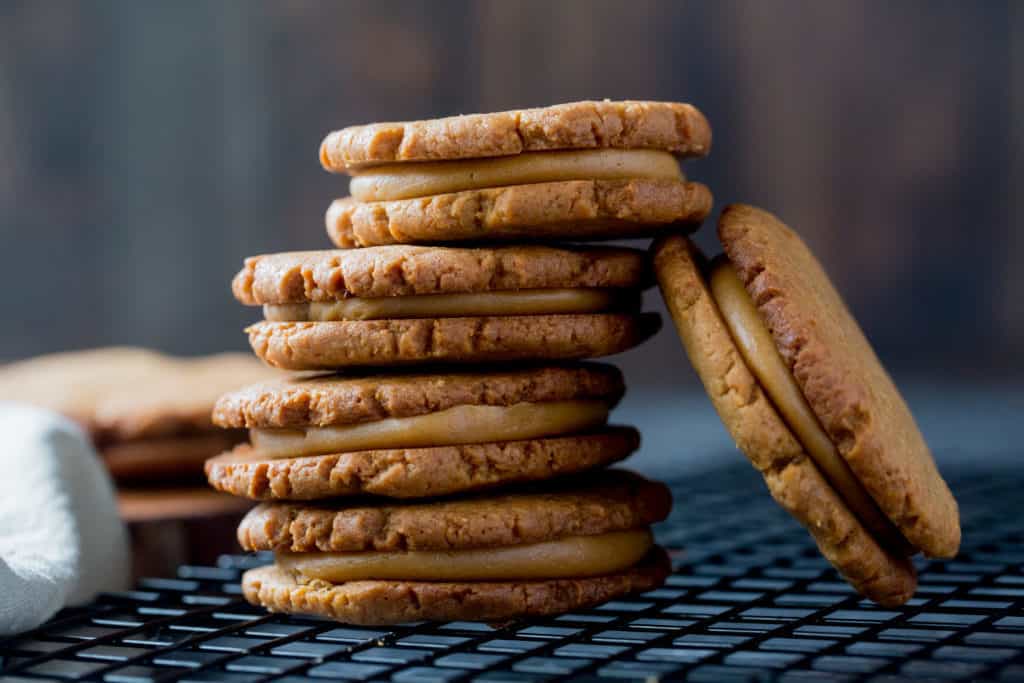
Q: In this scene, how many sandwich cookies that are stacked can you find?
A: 4